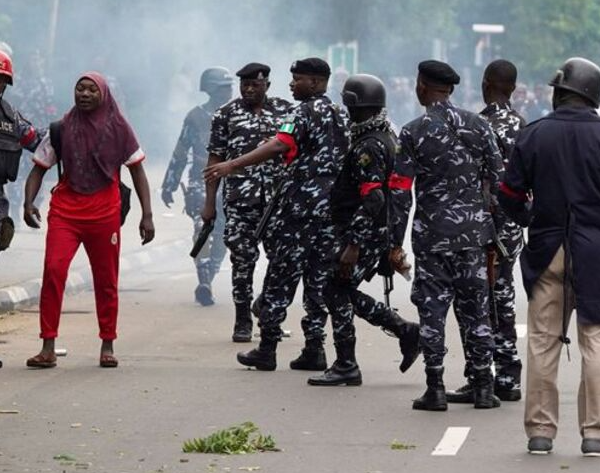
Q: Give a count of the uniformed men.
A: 8